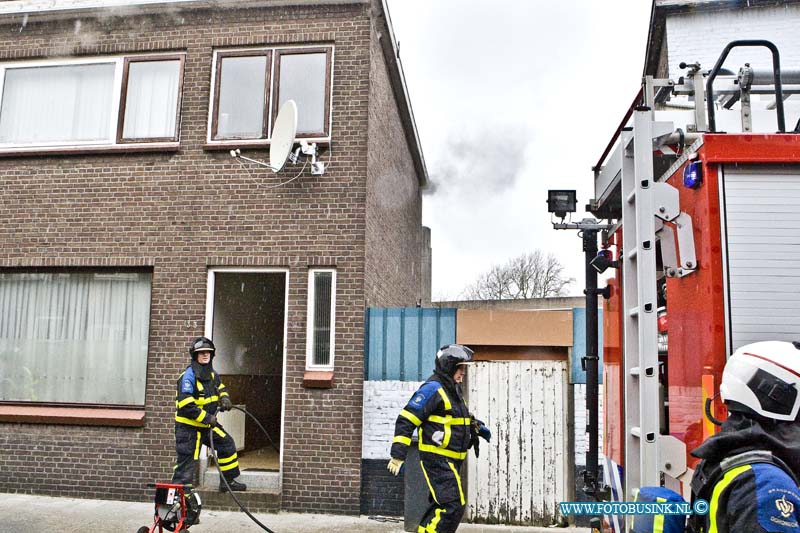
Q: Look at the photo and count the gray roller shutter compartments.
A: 1